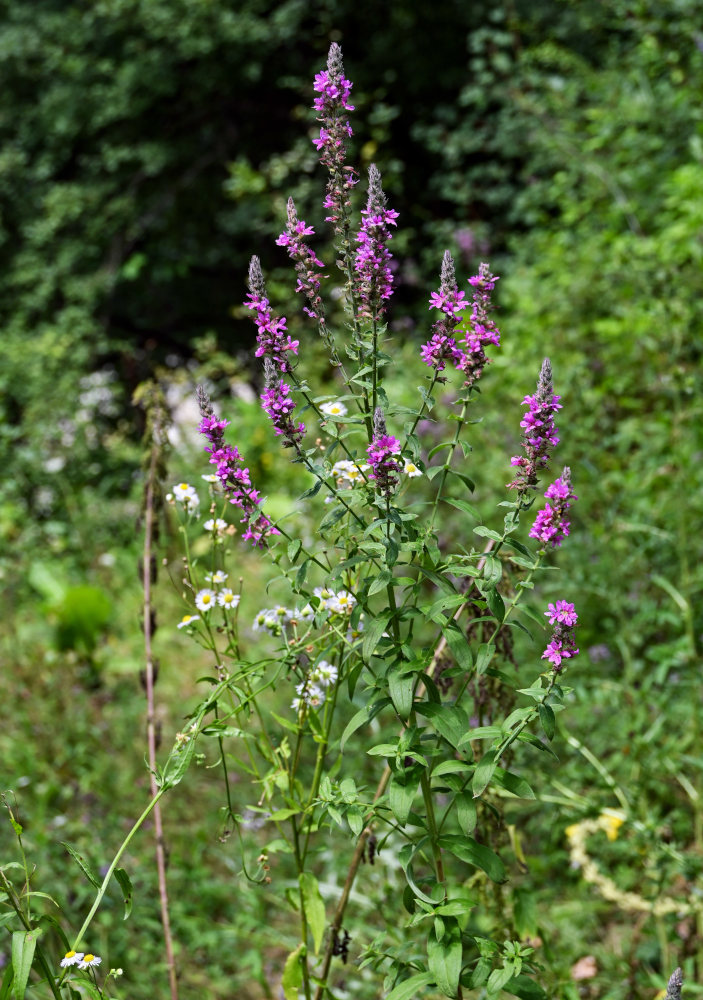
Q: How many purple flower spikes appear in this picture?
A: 12